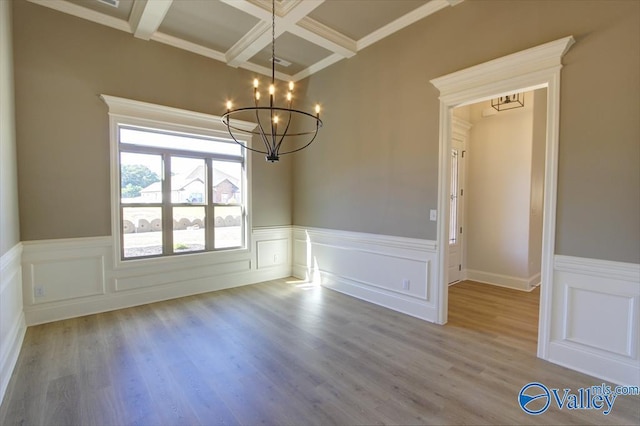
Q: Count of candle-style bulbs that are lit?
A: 8